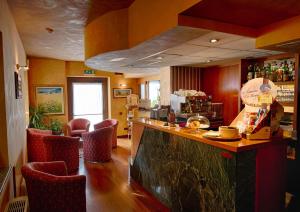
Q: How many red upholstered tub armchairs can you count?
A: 5